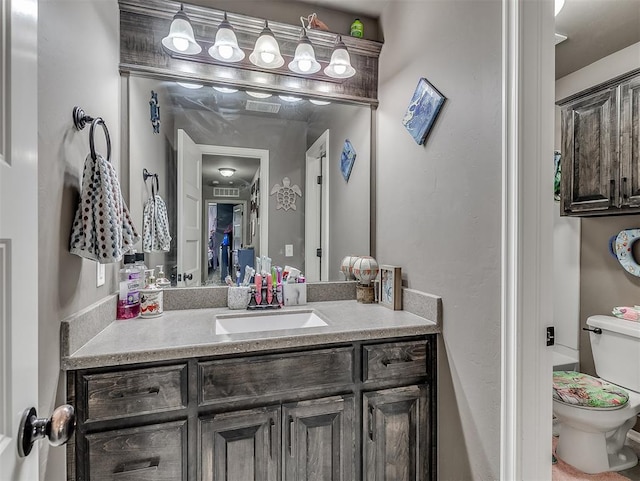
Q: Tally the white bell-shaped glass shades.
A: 5